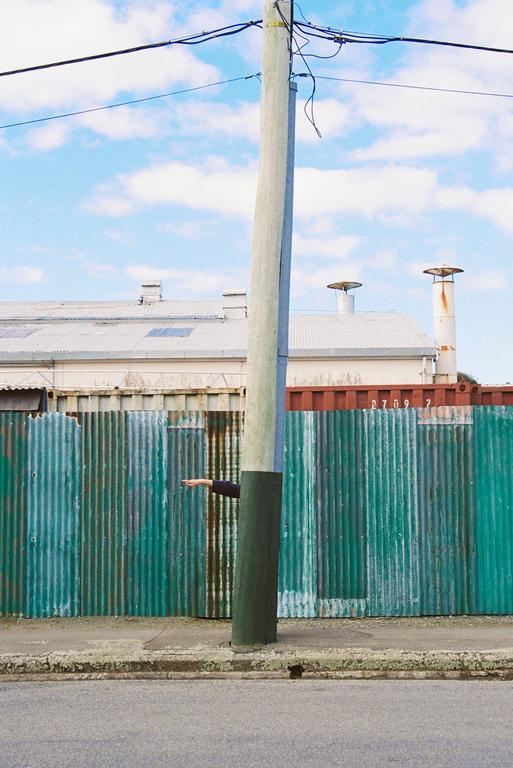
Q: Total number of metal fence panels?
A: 11